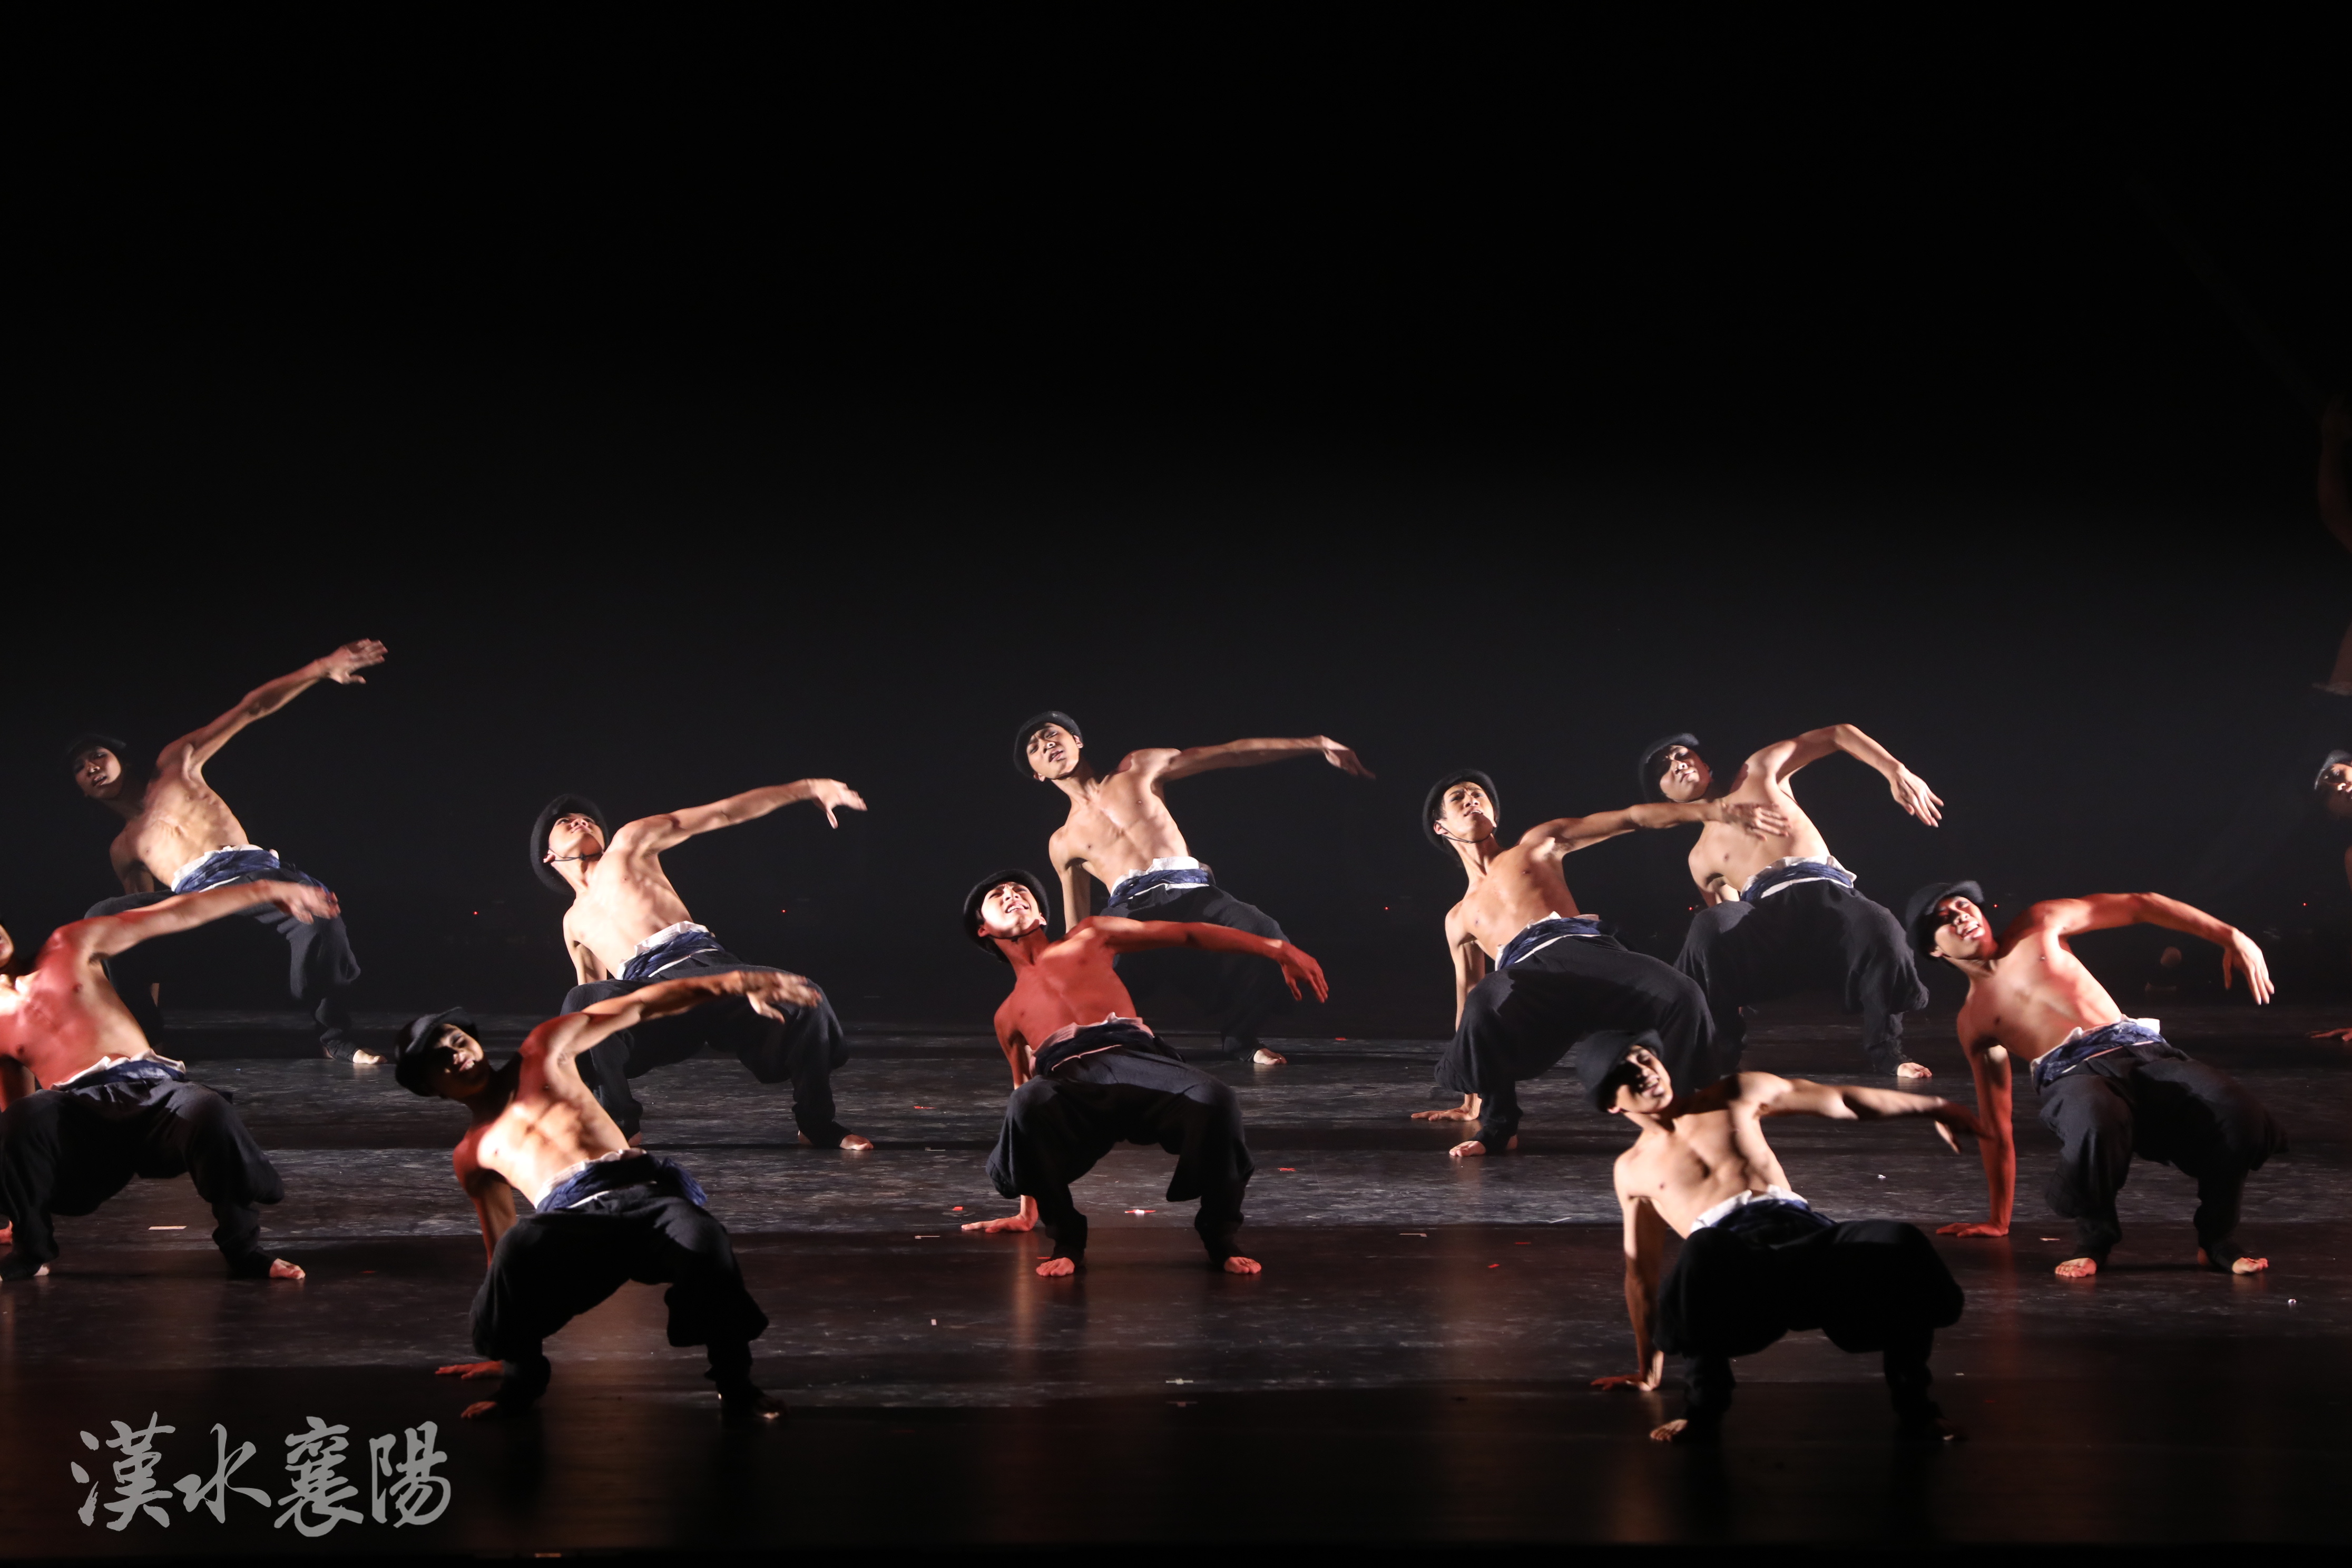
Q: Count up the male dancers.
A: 11